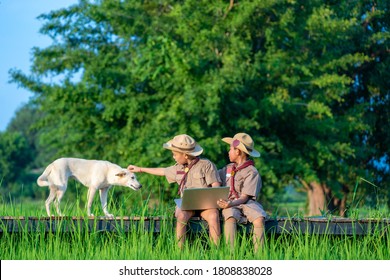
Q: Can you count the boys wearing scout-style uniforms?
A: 2